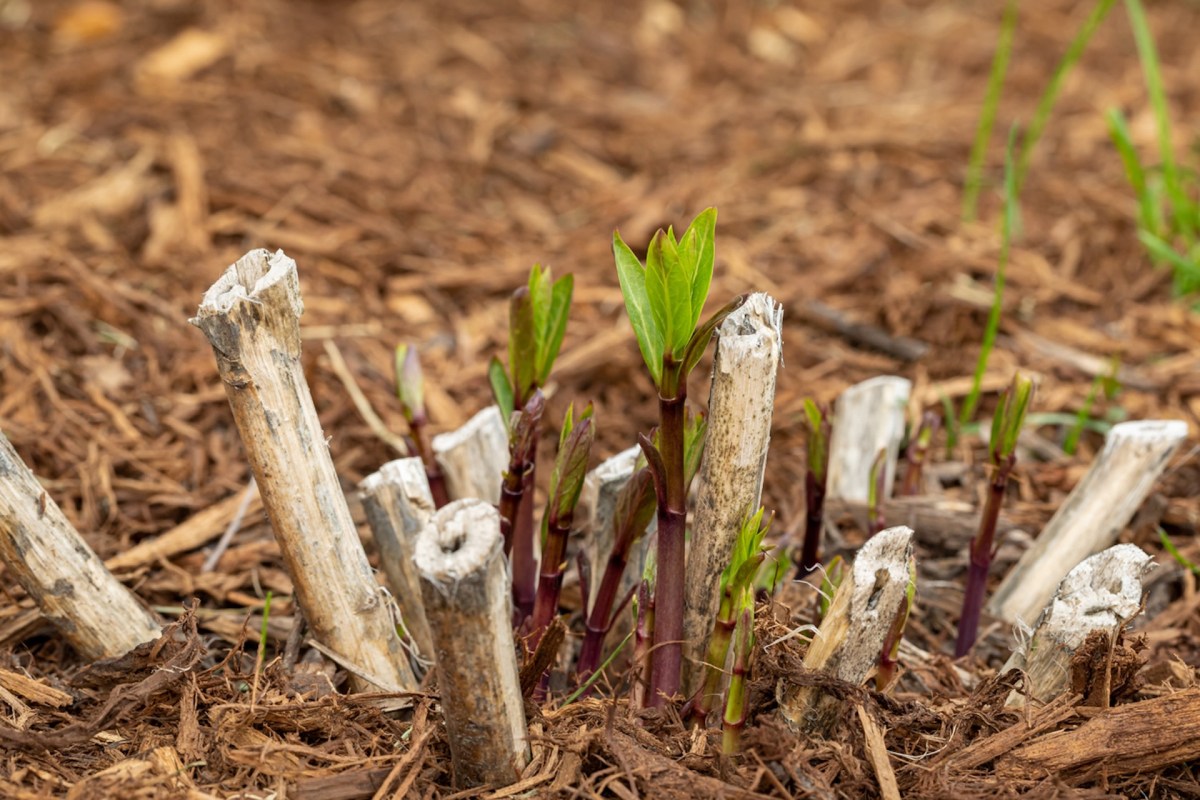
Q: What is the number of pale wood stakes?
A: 11